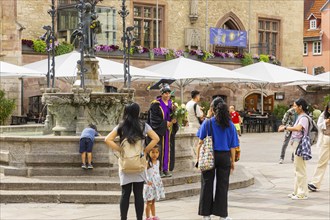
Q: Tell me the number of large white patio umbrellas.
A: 5